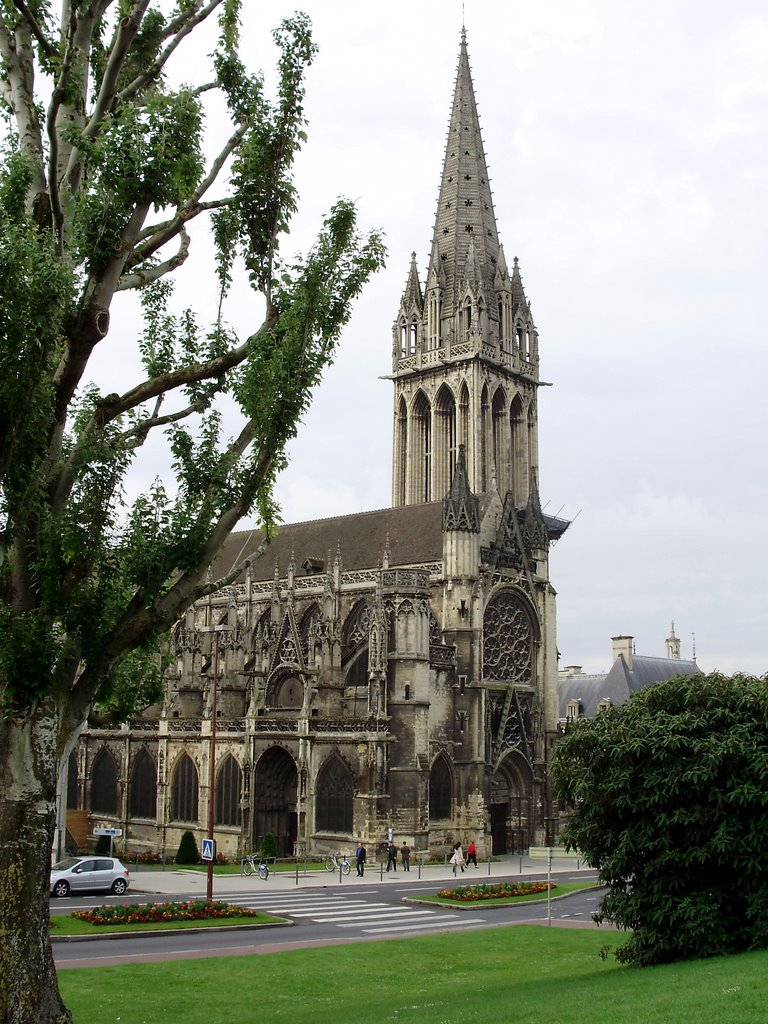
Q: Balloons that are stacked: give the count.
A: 0